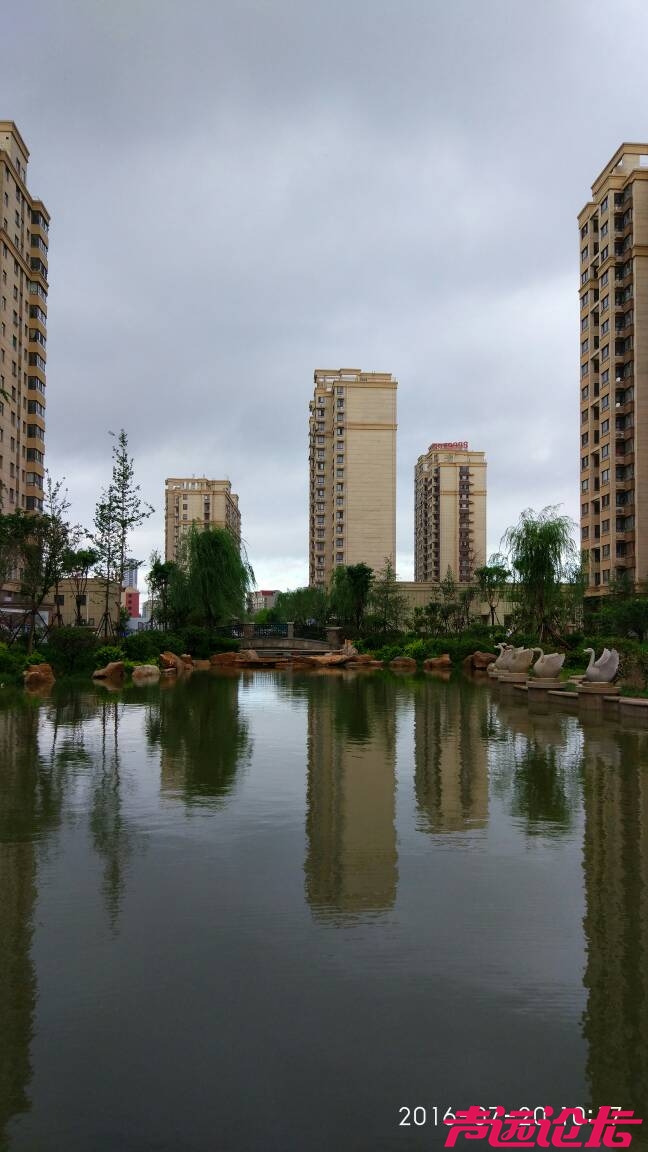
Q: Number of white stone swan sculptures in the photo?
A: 4